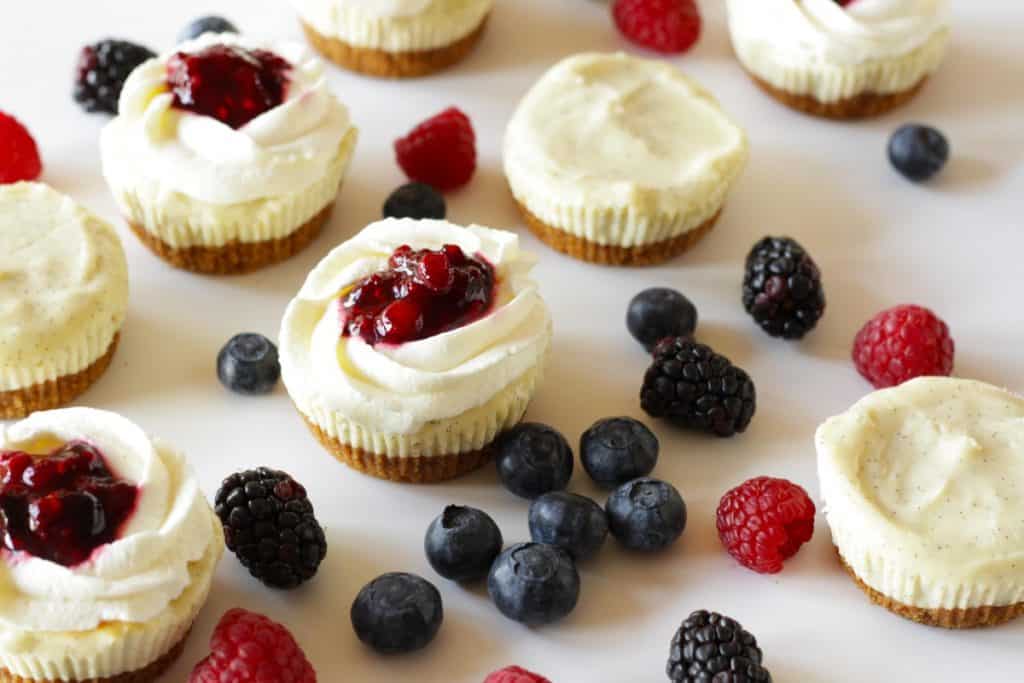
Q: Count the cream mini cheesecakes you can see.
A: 8